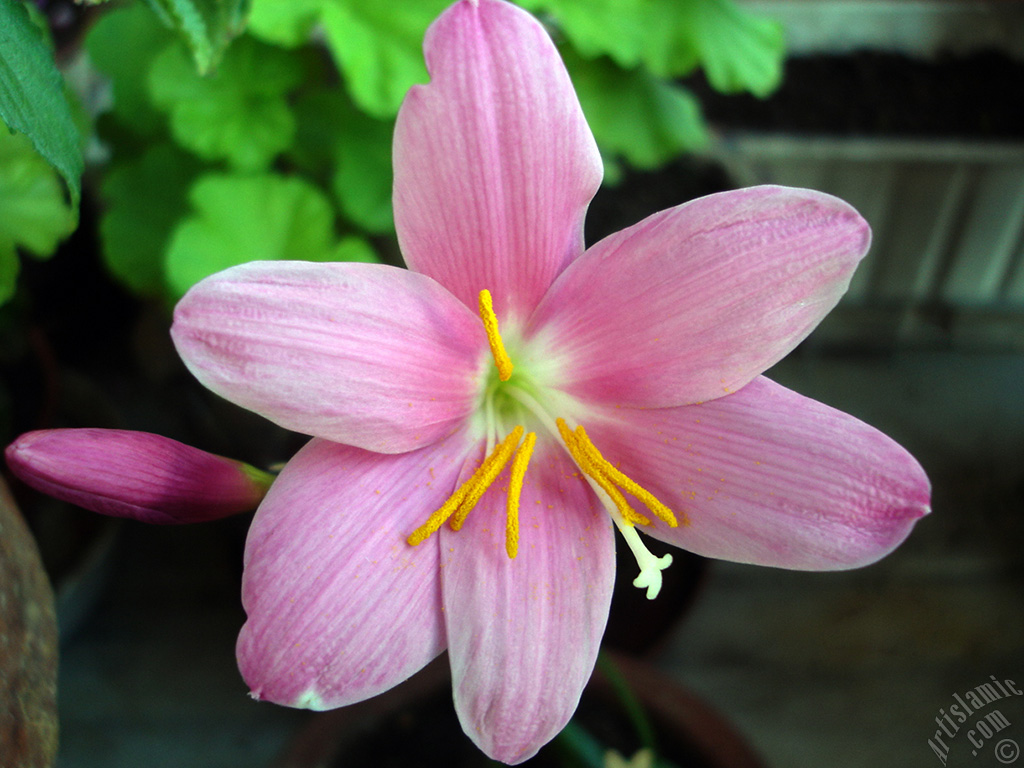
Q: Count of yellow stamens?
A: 6